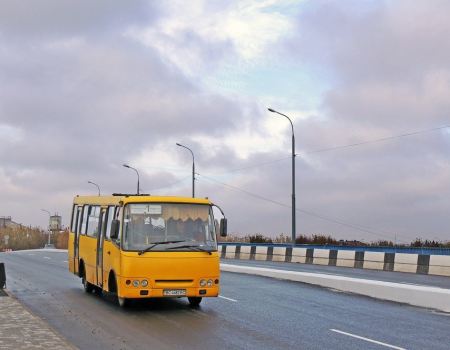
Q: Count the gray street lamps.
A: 5